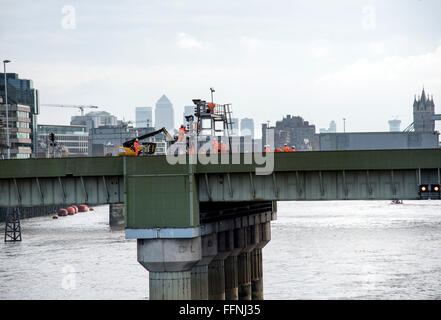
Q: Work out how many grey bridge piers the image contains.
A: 6